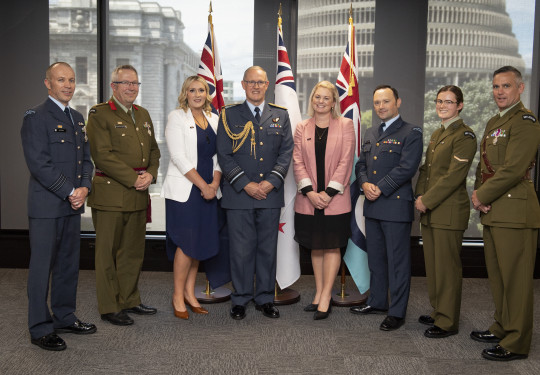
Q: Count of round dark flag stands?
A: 3